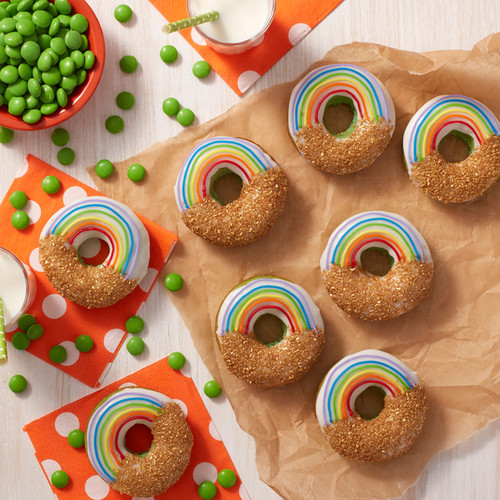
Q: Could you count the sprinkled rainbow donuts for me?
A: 8